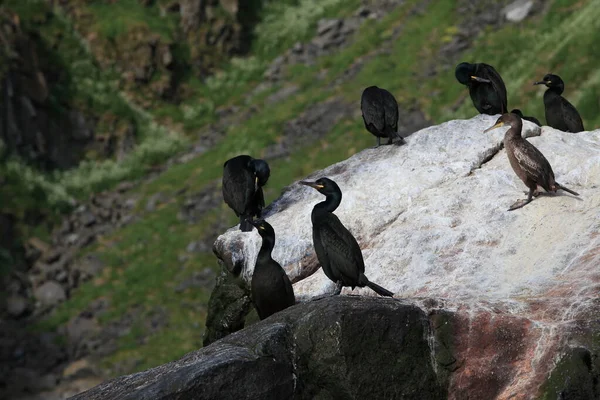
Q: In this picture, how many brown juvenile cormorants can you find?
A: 1